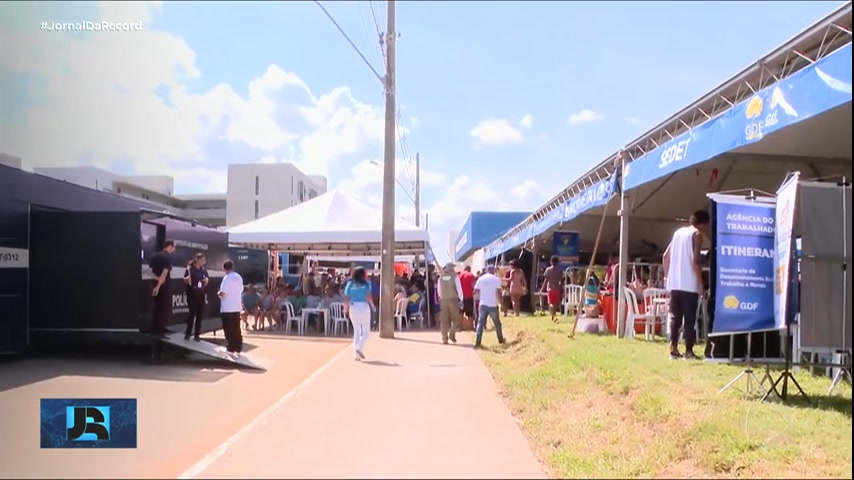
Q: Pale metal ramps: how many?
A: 1